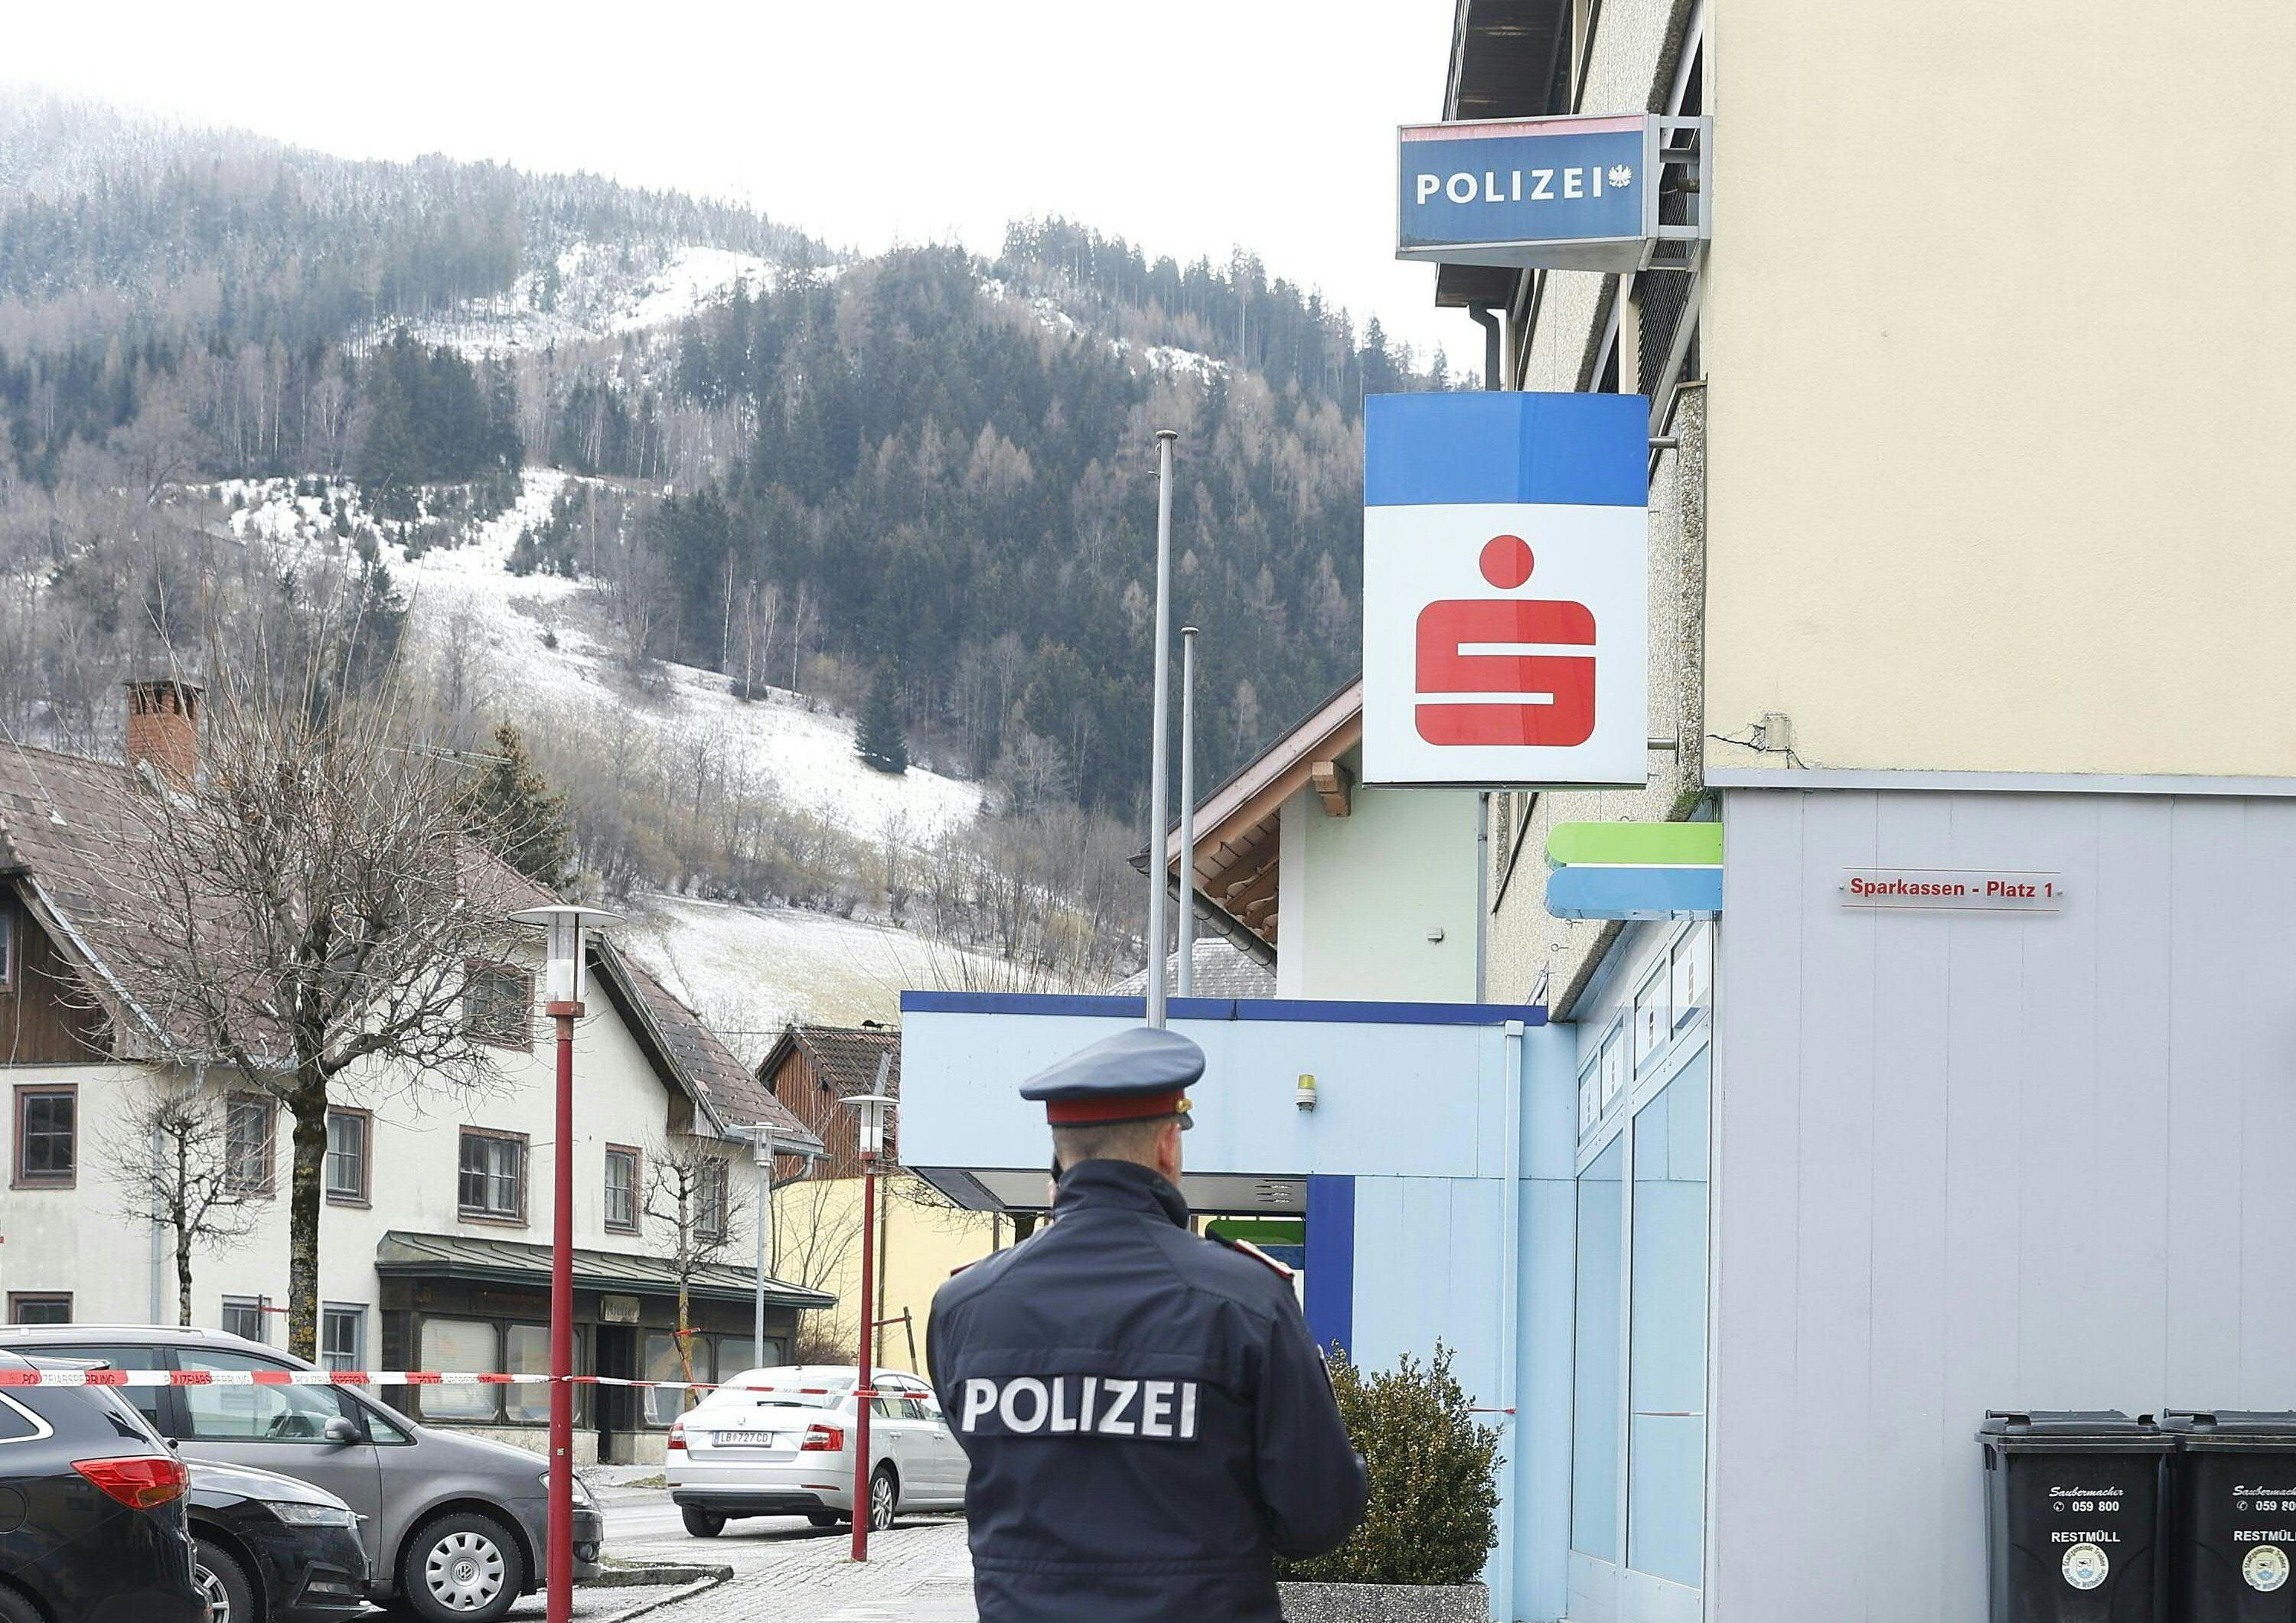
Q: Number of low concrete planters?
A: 1